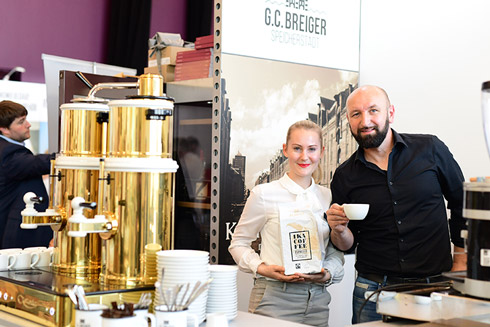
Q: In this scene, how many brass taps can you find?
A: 2